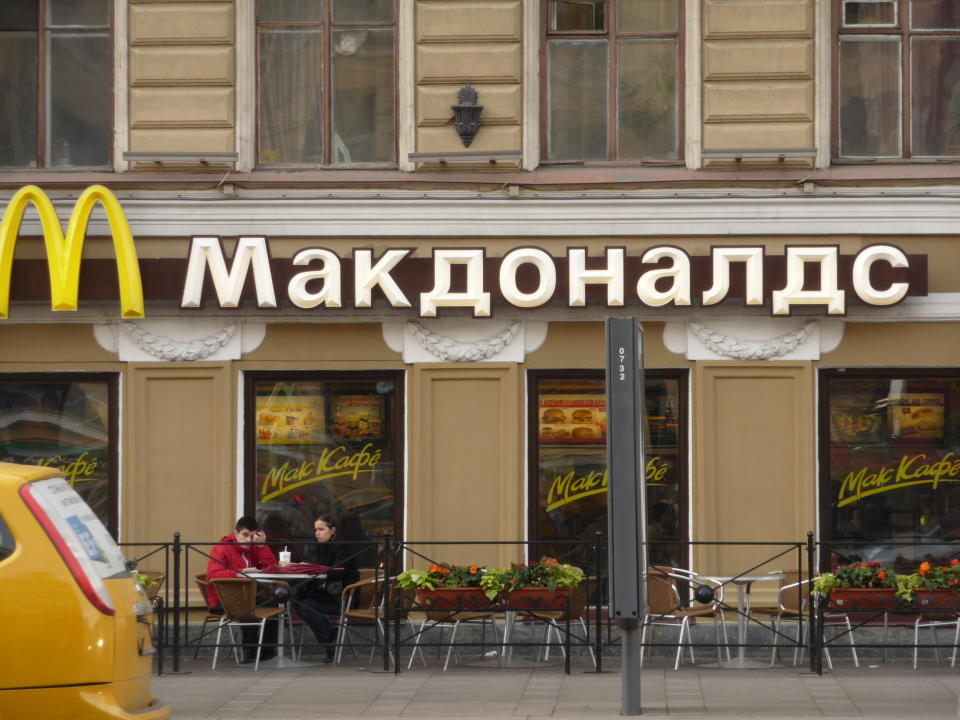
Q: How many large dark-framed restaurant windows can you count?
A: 4